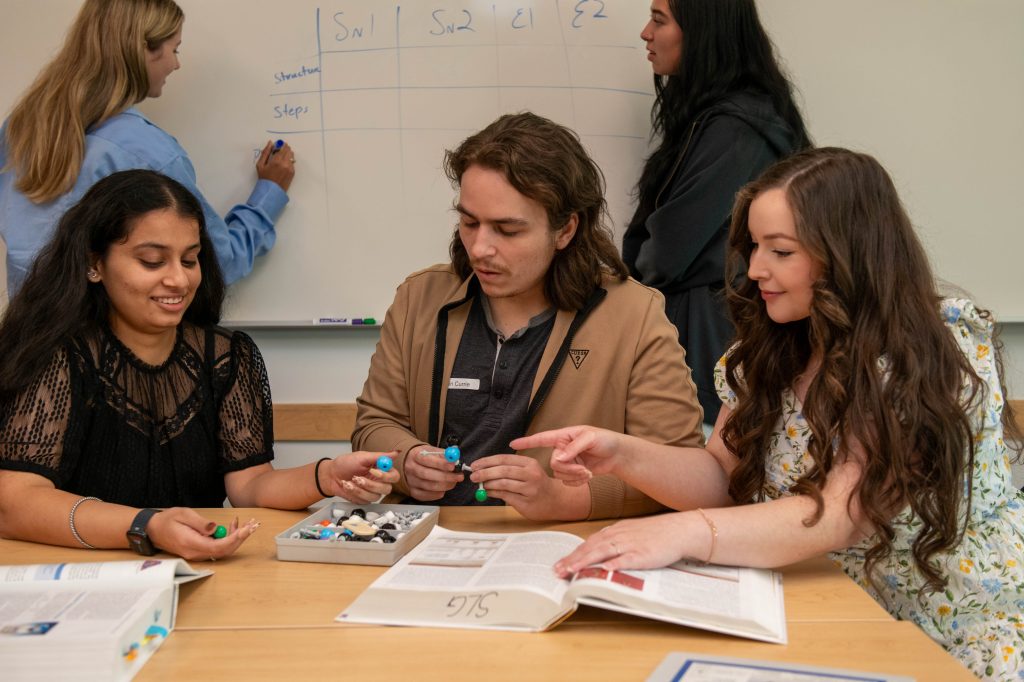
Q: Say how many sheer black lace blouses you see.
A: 1